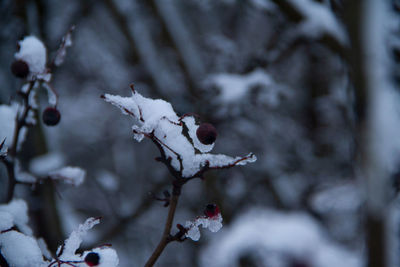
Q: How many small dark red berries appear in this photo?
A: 5